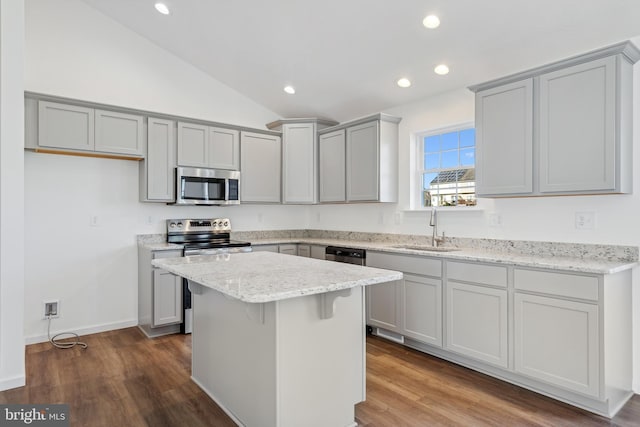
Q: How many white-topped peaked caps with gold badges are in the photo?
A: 0